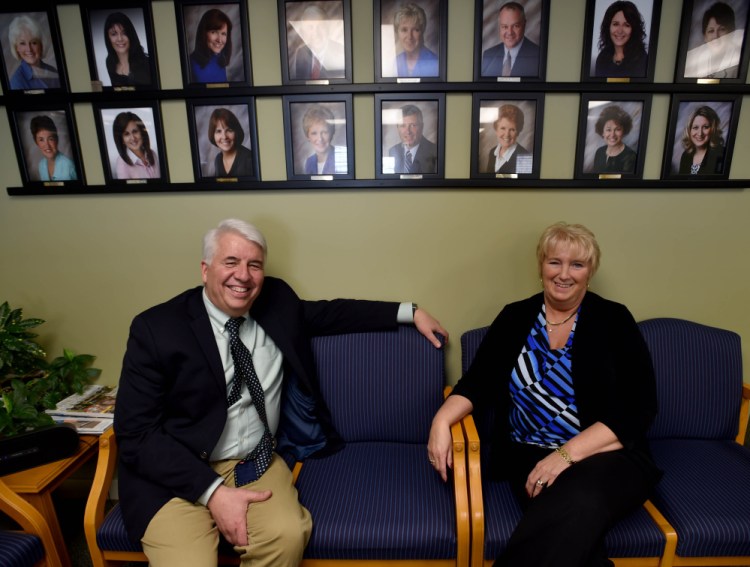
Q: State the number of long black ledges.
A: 2